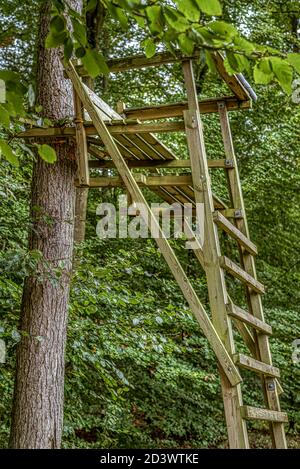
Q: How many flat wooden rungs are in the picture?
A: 5